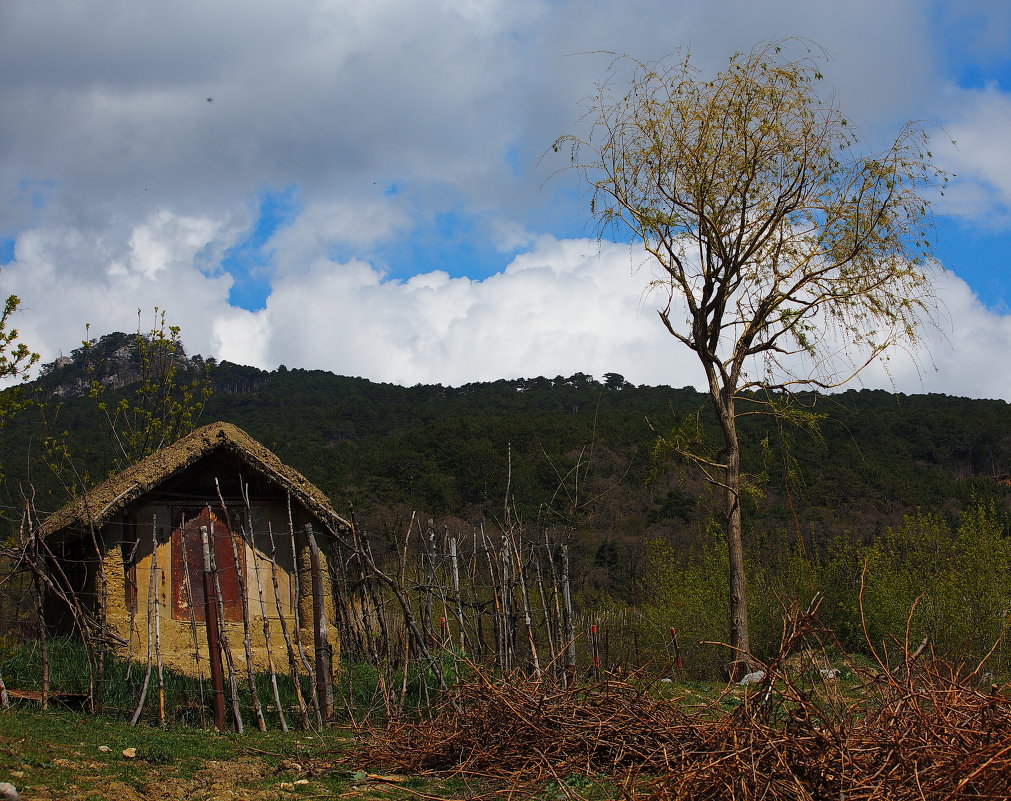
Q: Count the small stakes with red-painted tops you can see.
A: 3